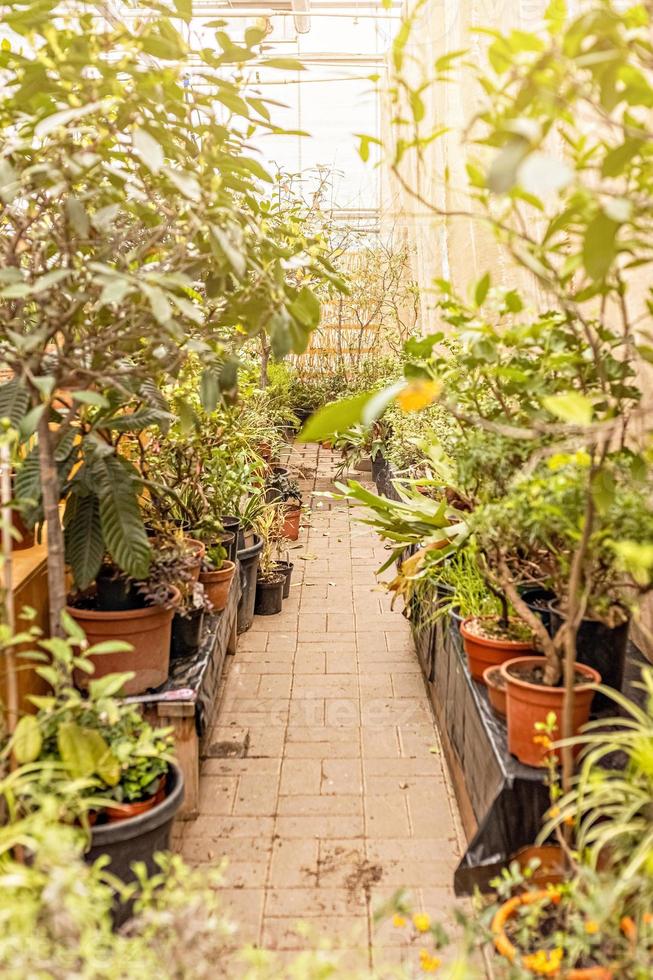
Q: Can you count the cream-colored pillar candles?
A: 0